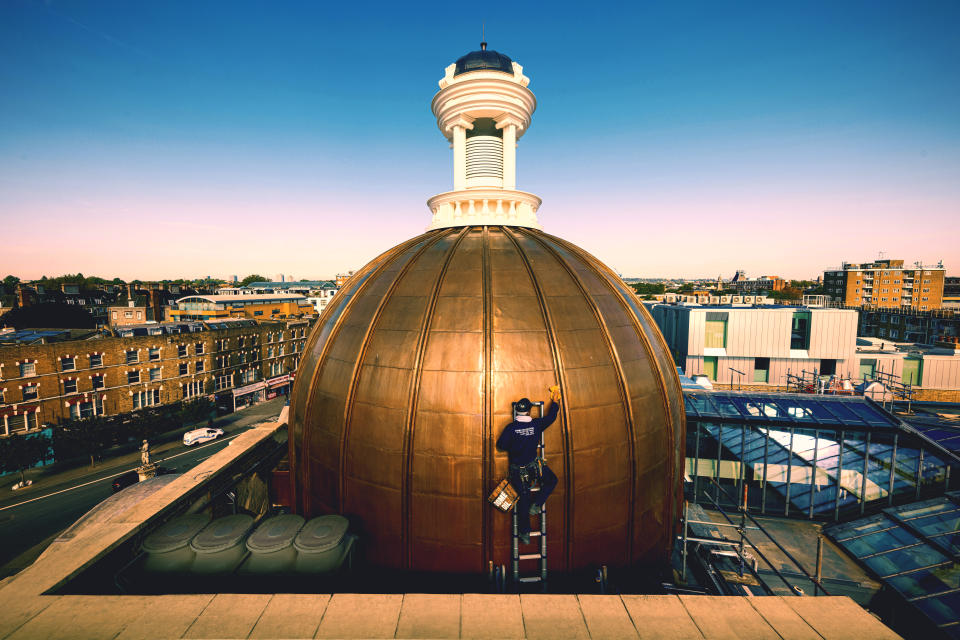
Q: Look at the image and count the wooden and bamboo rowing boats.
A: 0